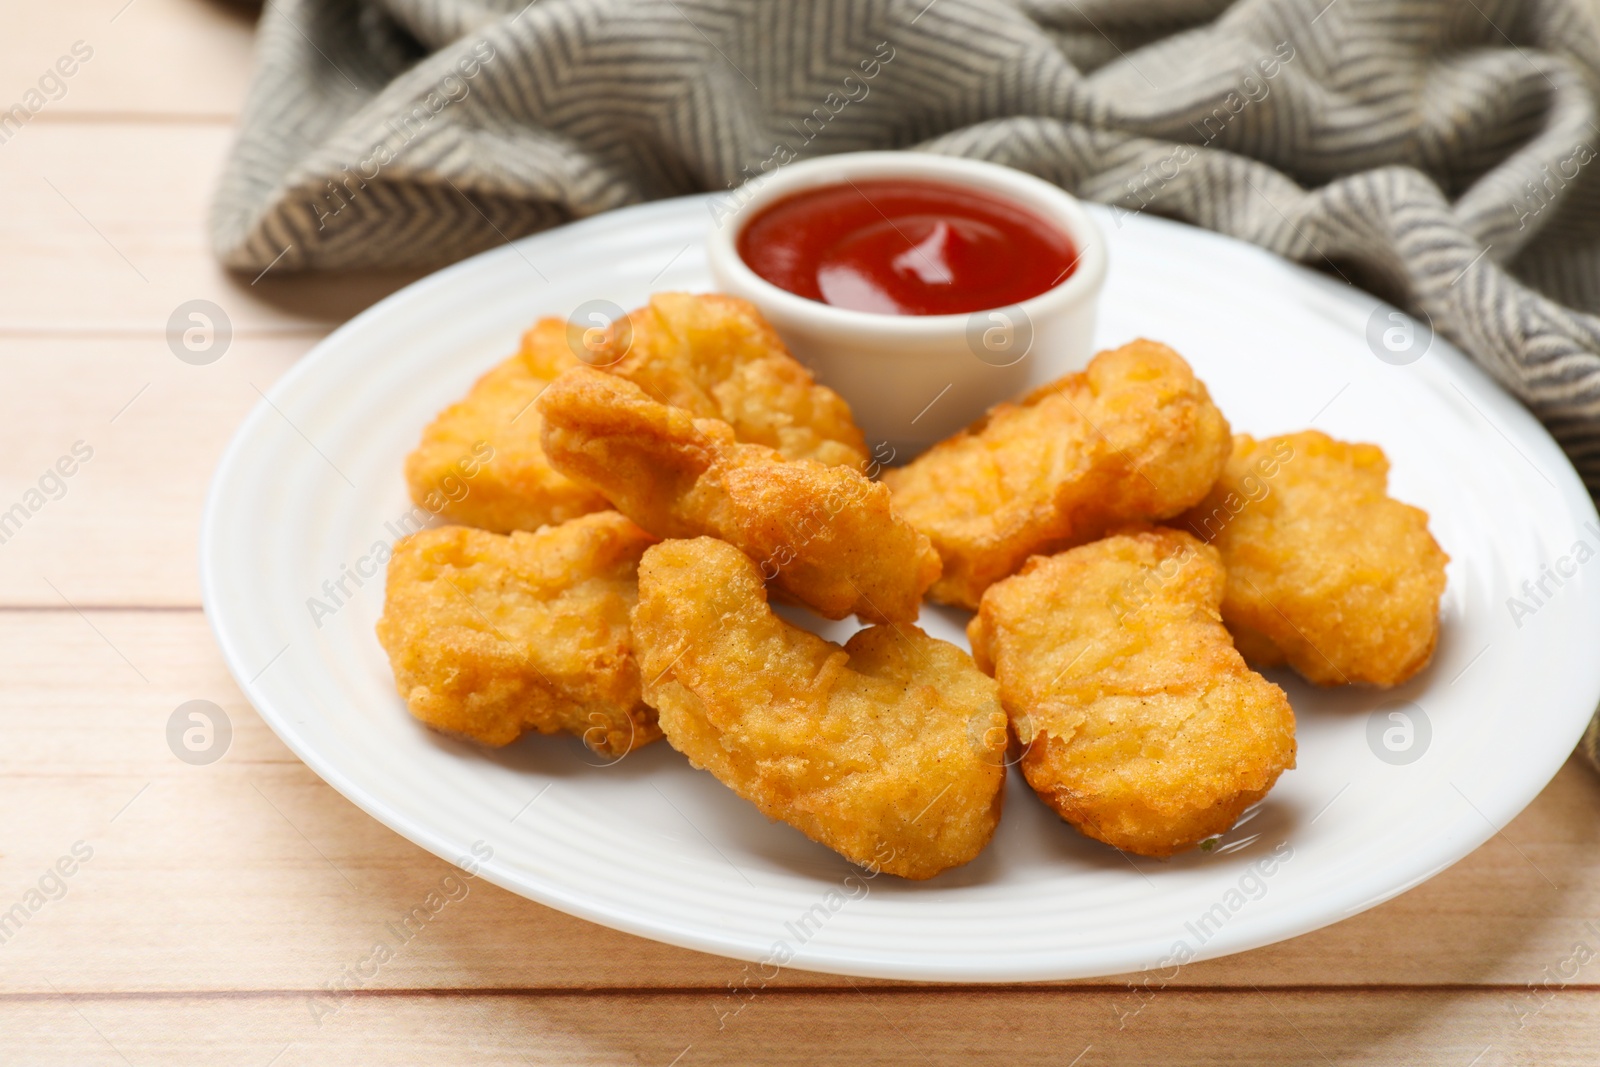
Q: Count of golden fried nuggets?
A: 8